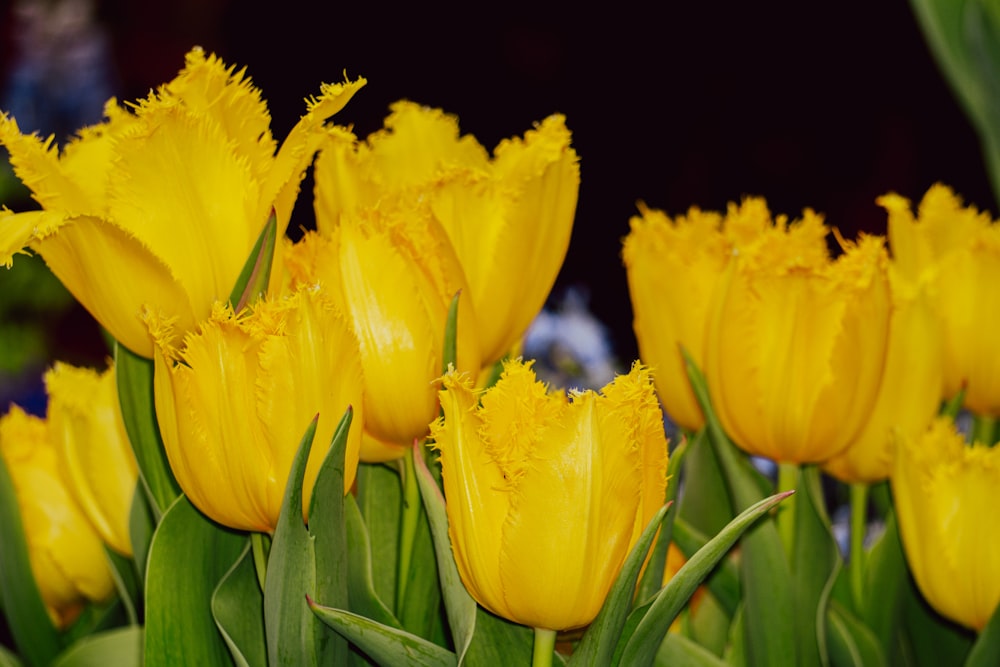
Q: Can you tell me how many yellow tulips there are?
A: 12